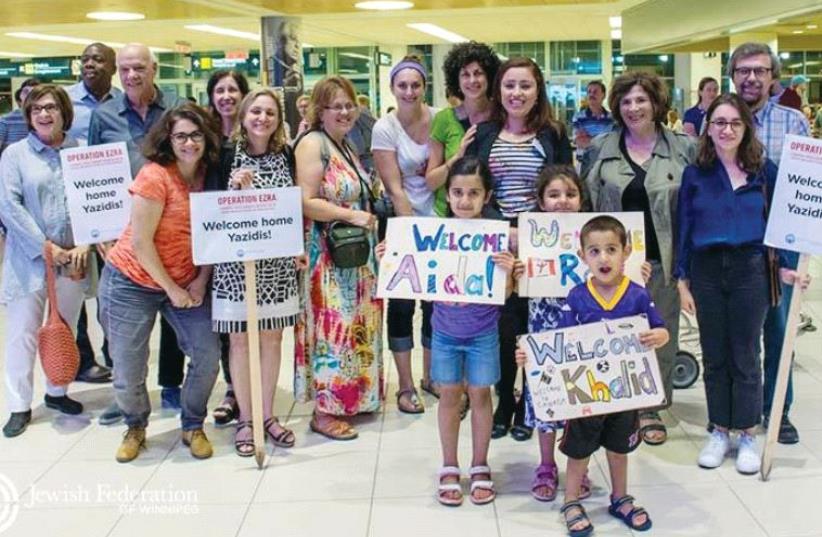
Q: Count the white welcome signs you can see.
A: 6